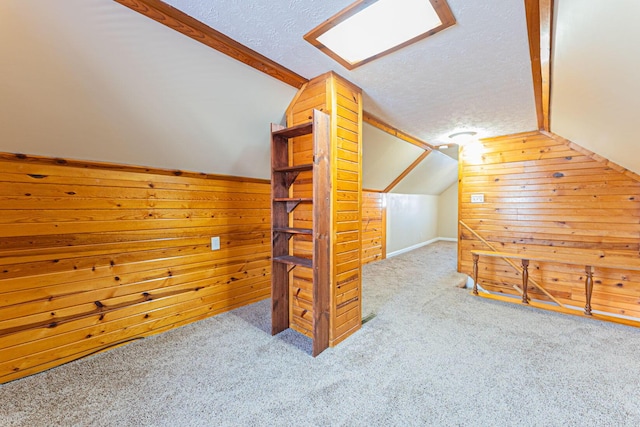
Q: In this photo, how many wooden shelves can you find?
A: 5